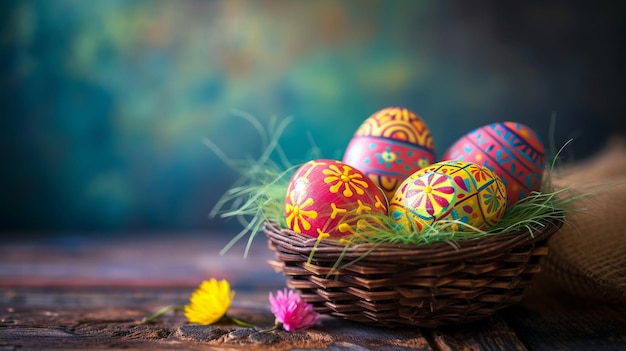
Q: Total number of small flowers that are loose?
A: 2